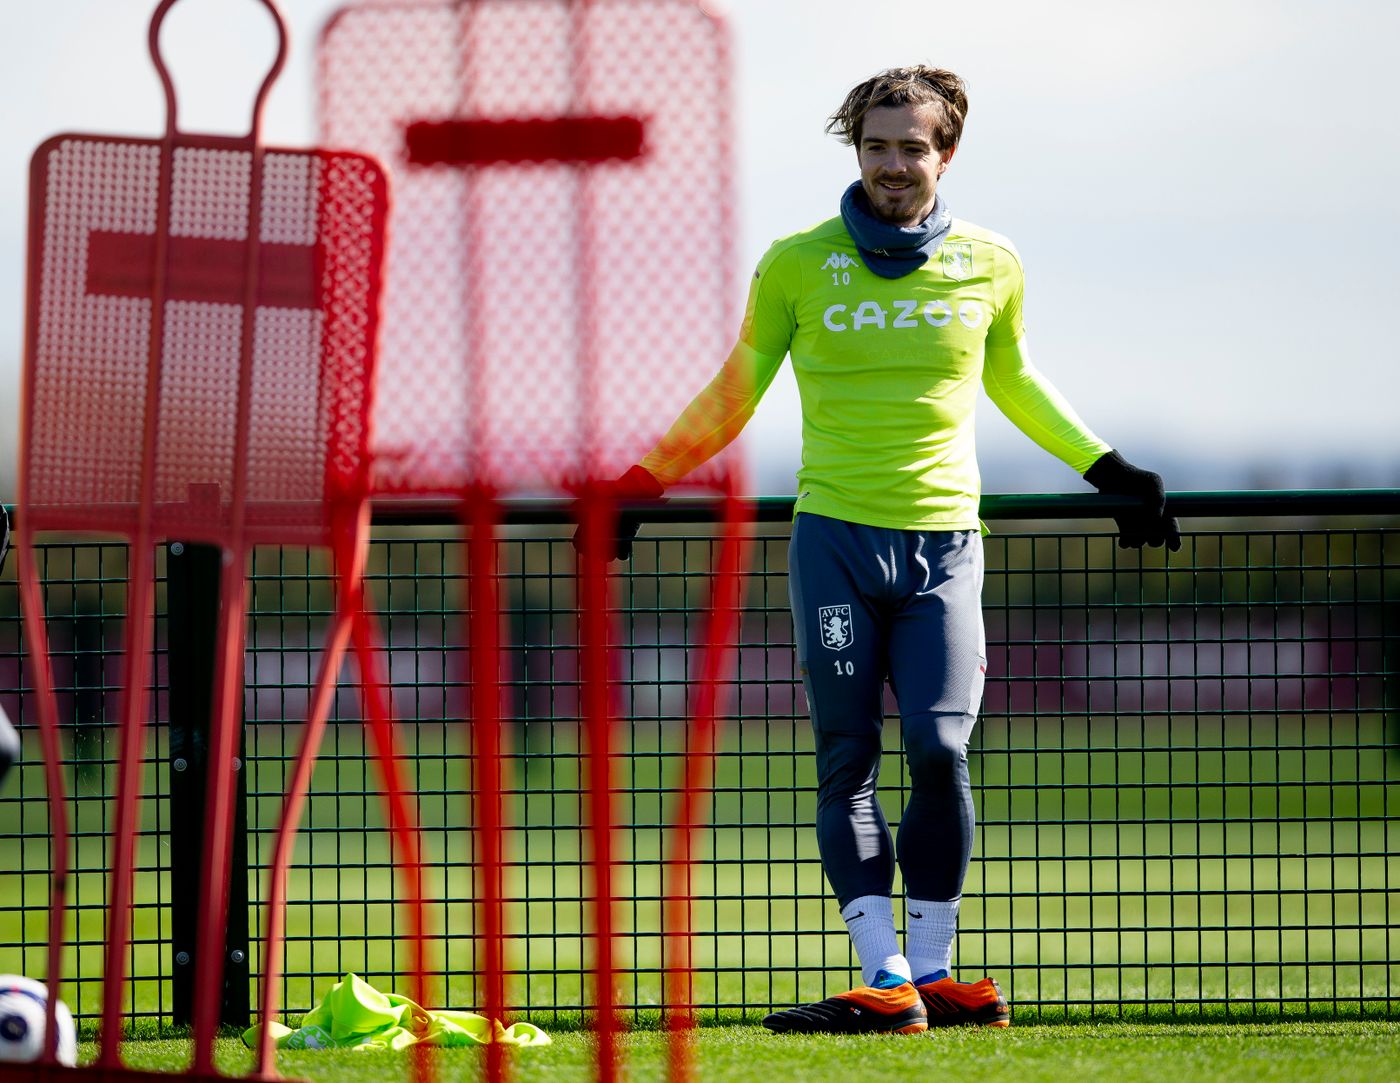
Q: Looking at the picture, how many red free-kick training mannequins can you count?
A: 2